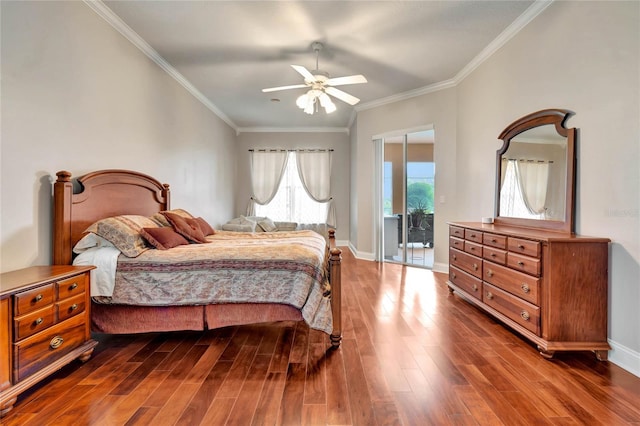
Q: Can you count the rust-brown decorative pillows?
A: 3